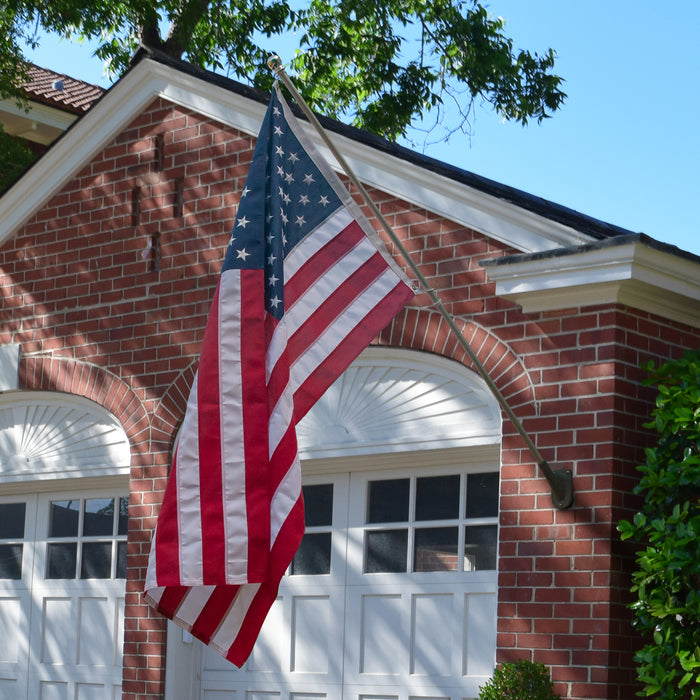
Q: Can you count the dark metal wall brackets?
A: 1